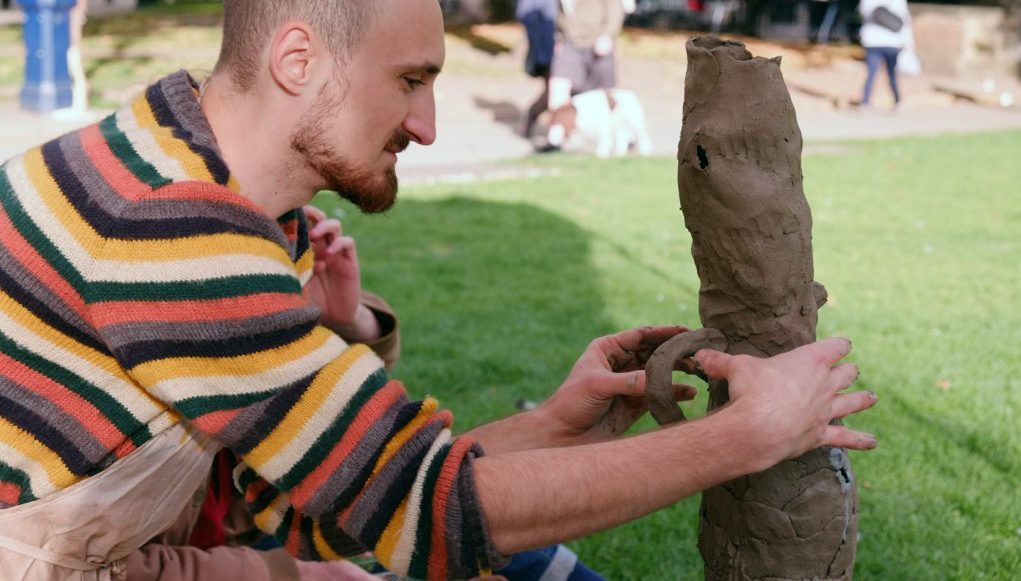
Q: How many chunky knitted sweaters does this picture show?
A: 1